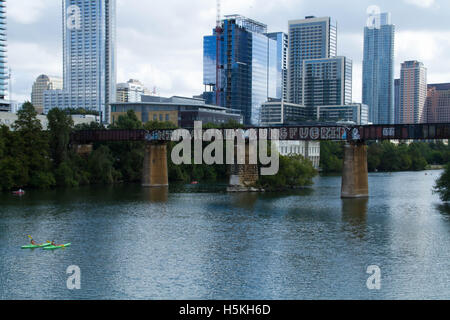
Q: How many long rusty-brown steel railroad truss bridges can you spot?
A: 1